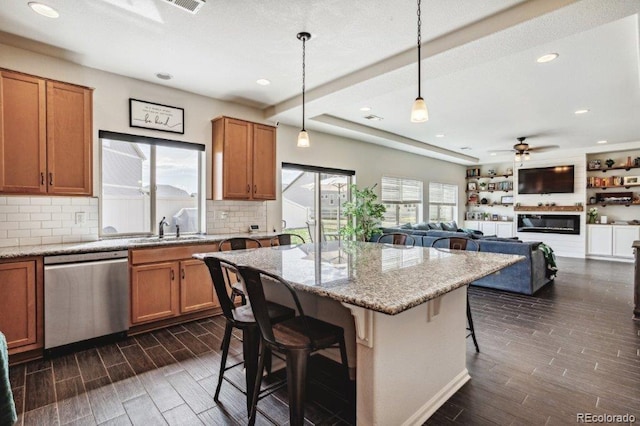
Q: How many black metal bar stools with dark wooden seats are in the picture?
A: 6